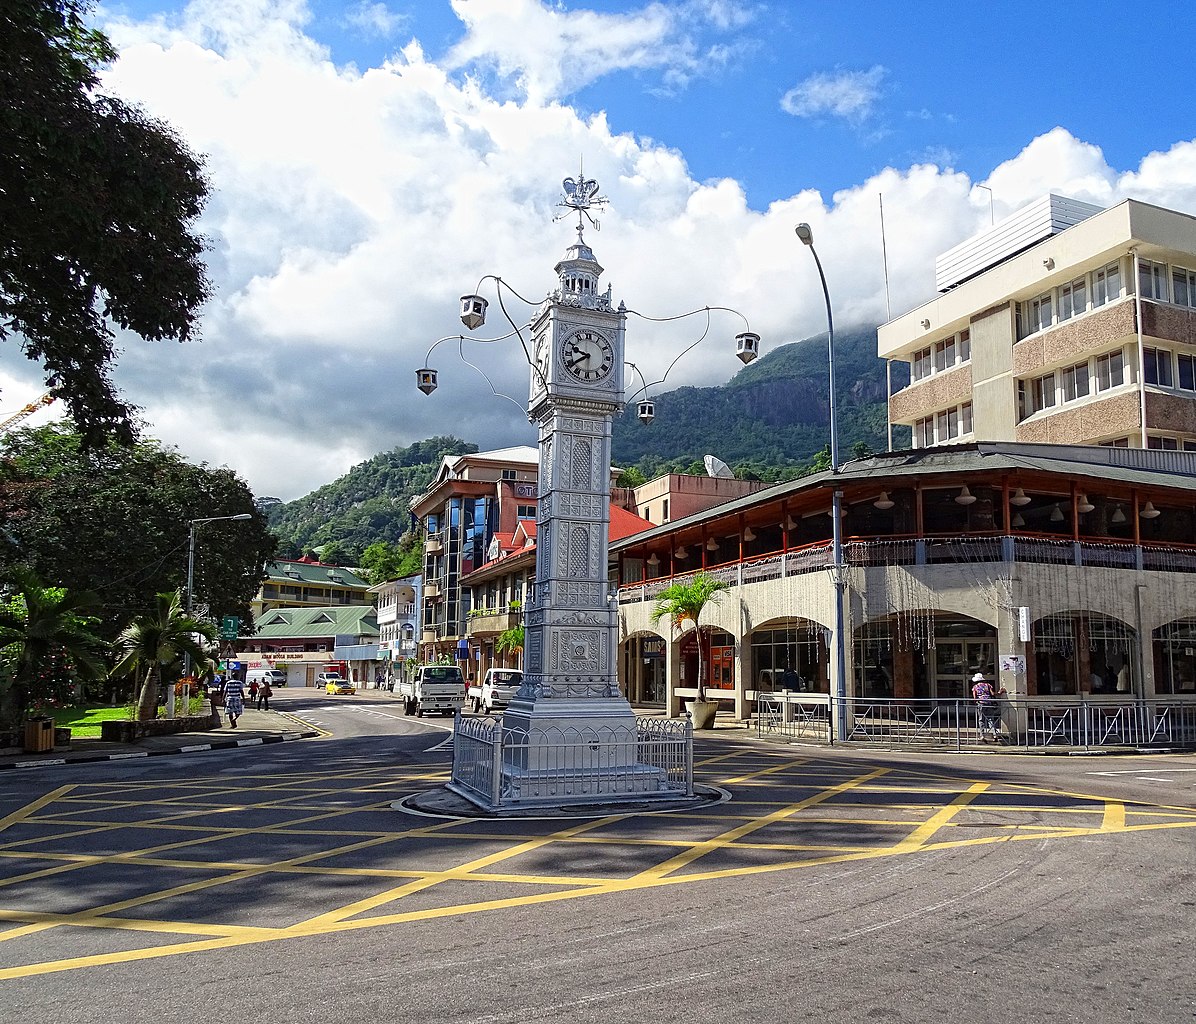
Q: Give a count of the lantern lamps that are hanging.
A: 4